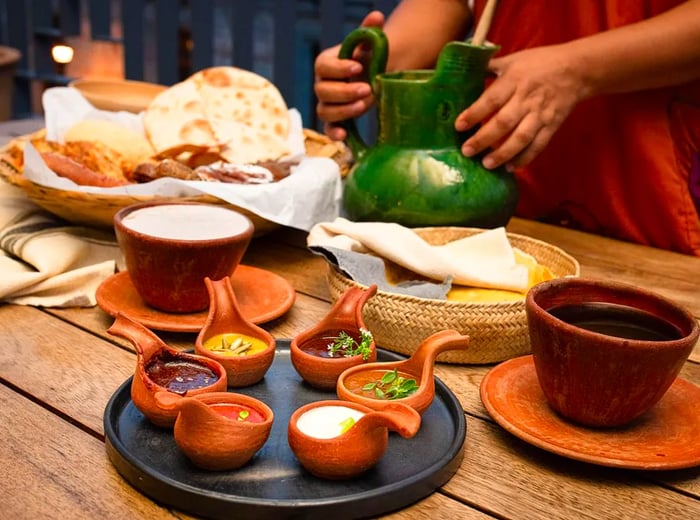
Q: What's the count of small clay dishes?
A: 6